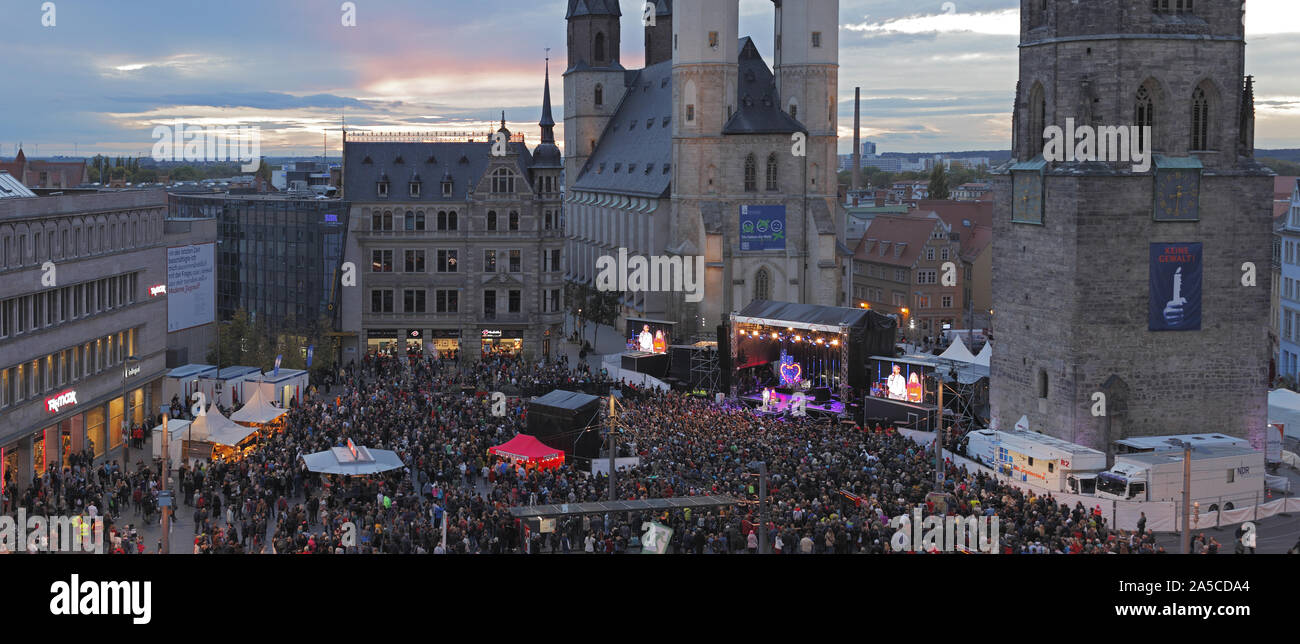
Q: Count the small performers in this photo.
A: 2